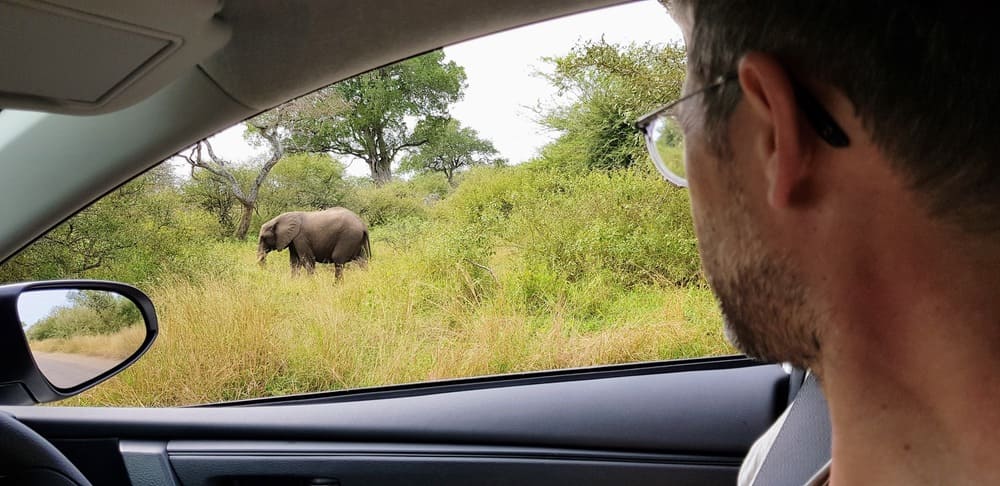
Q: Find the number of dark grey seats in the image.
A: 0